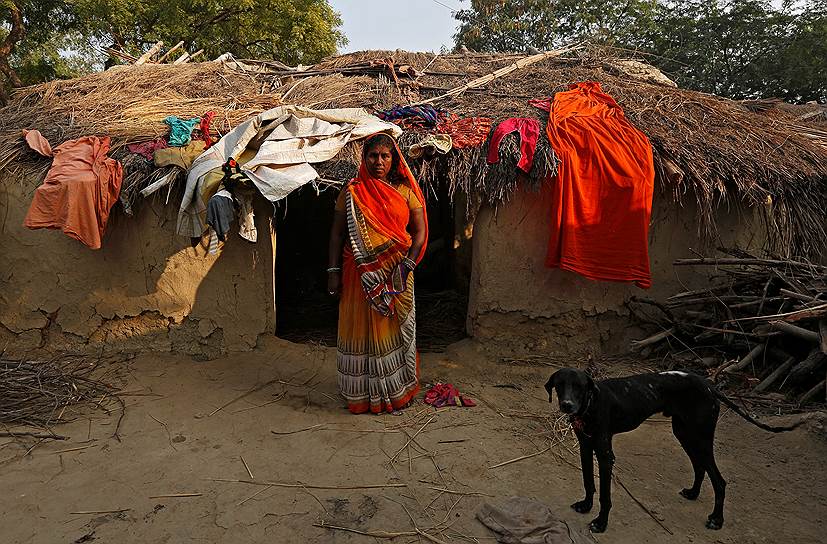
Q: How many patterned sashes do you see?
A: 1